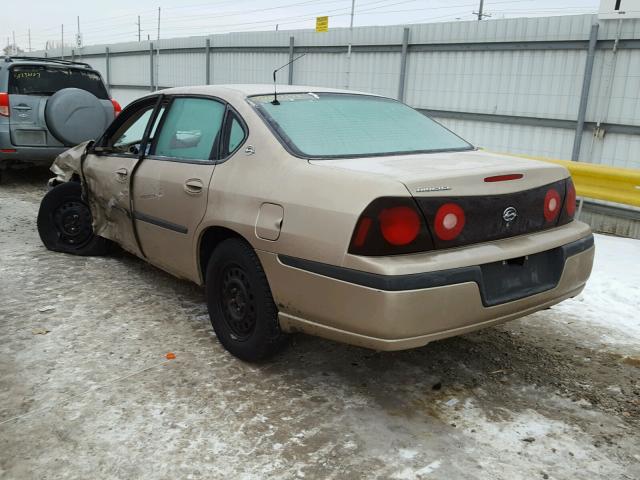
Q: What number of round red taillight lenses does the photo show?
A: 4